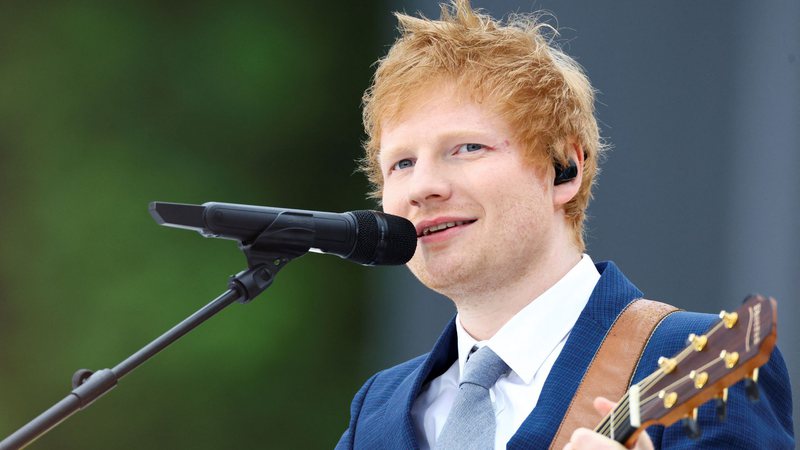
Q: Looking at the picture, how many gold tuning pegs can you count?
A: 6